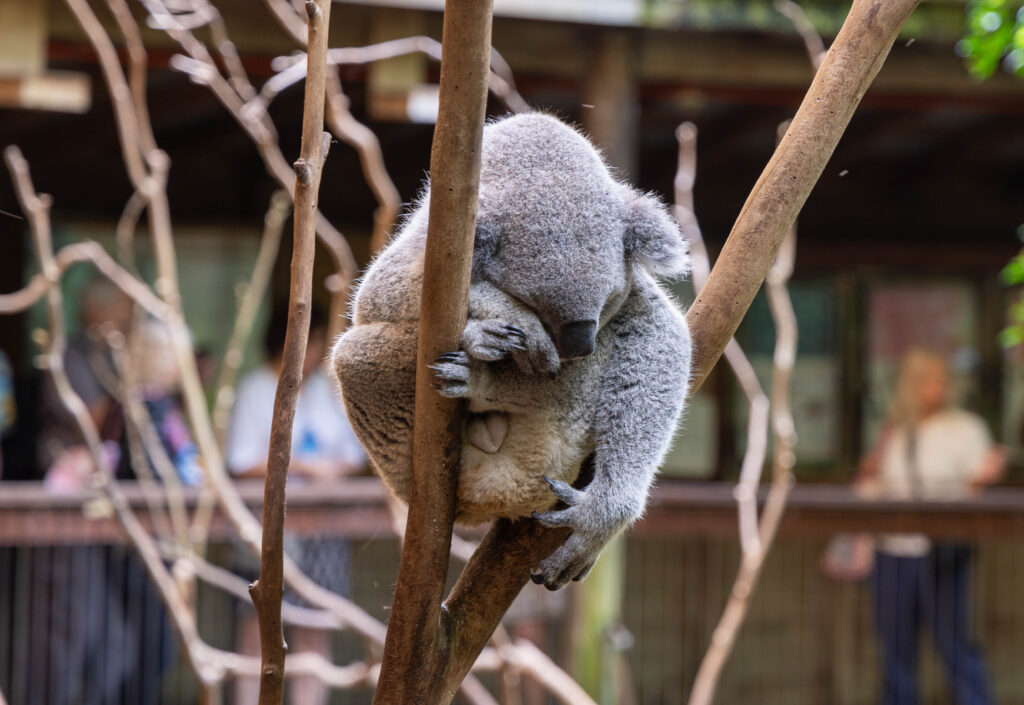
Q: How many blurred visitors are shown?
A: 4